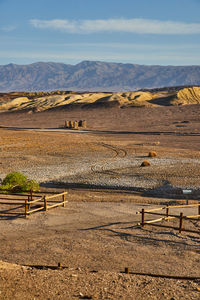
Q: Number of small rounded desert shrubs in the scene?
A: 2